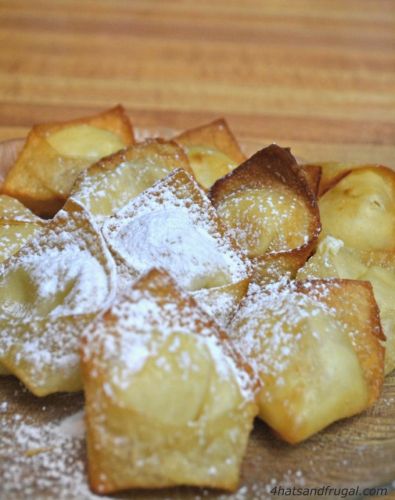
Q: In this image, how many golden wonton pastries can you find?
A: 11